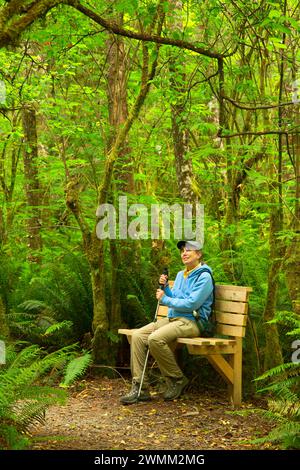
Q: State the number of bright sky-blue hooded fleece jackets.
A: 1